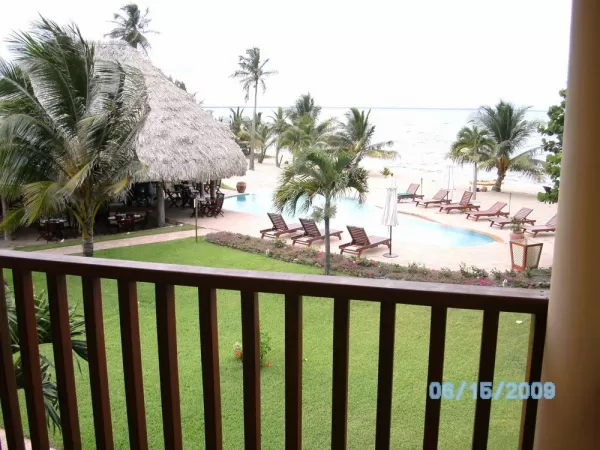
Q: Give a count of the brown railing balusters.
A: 14